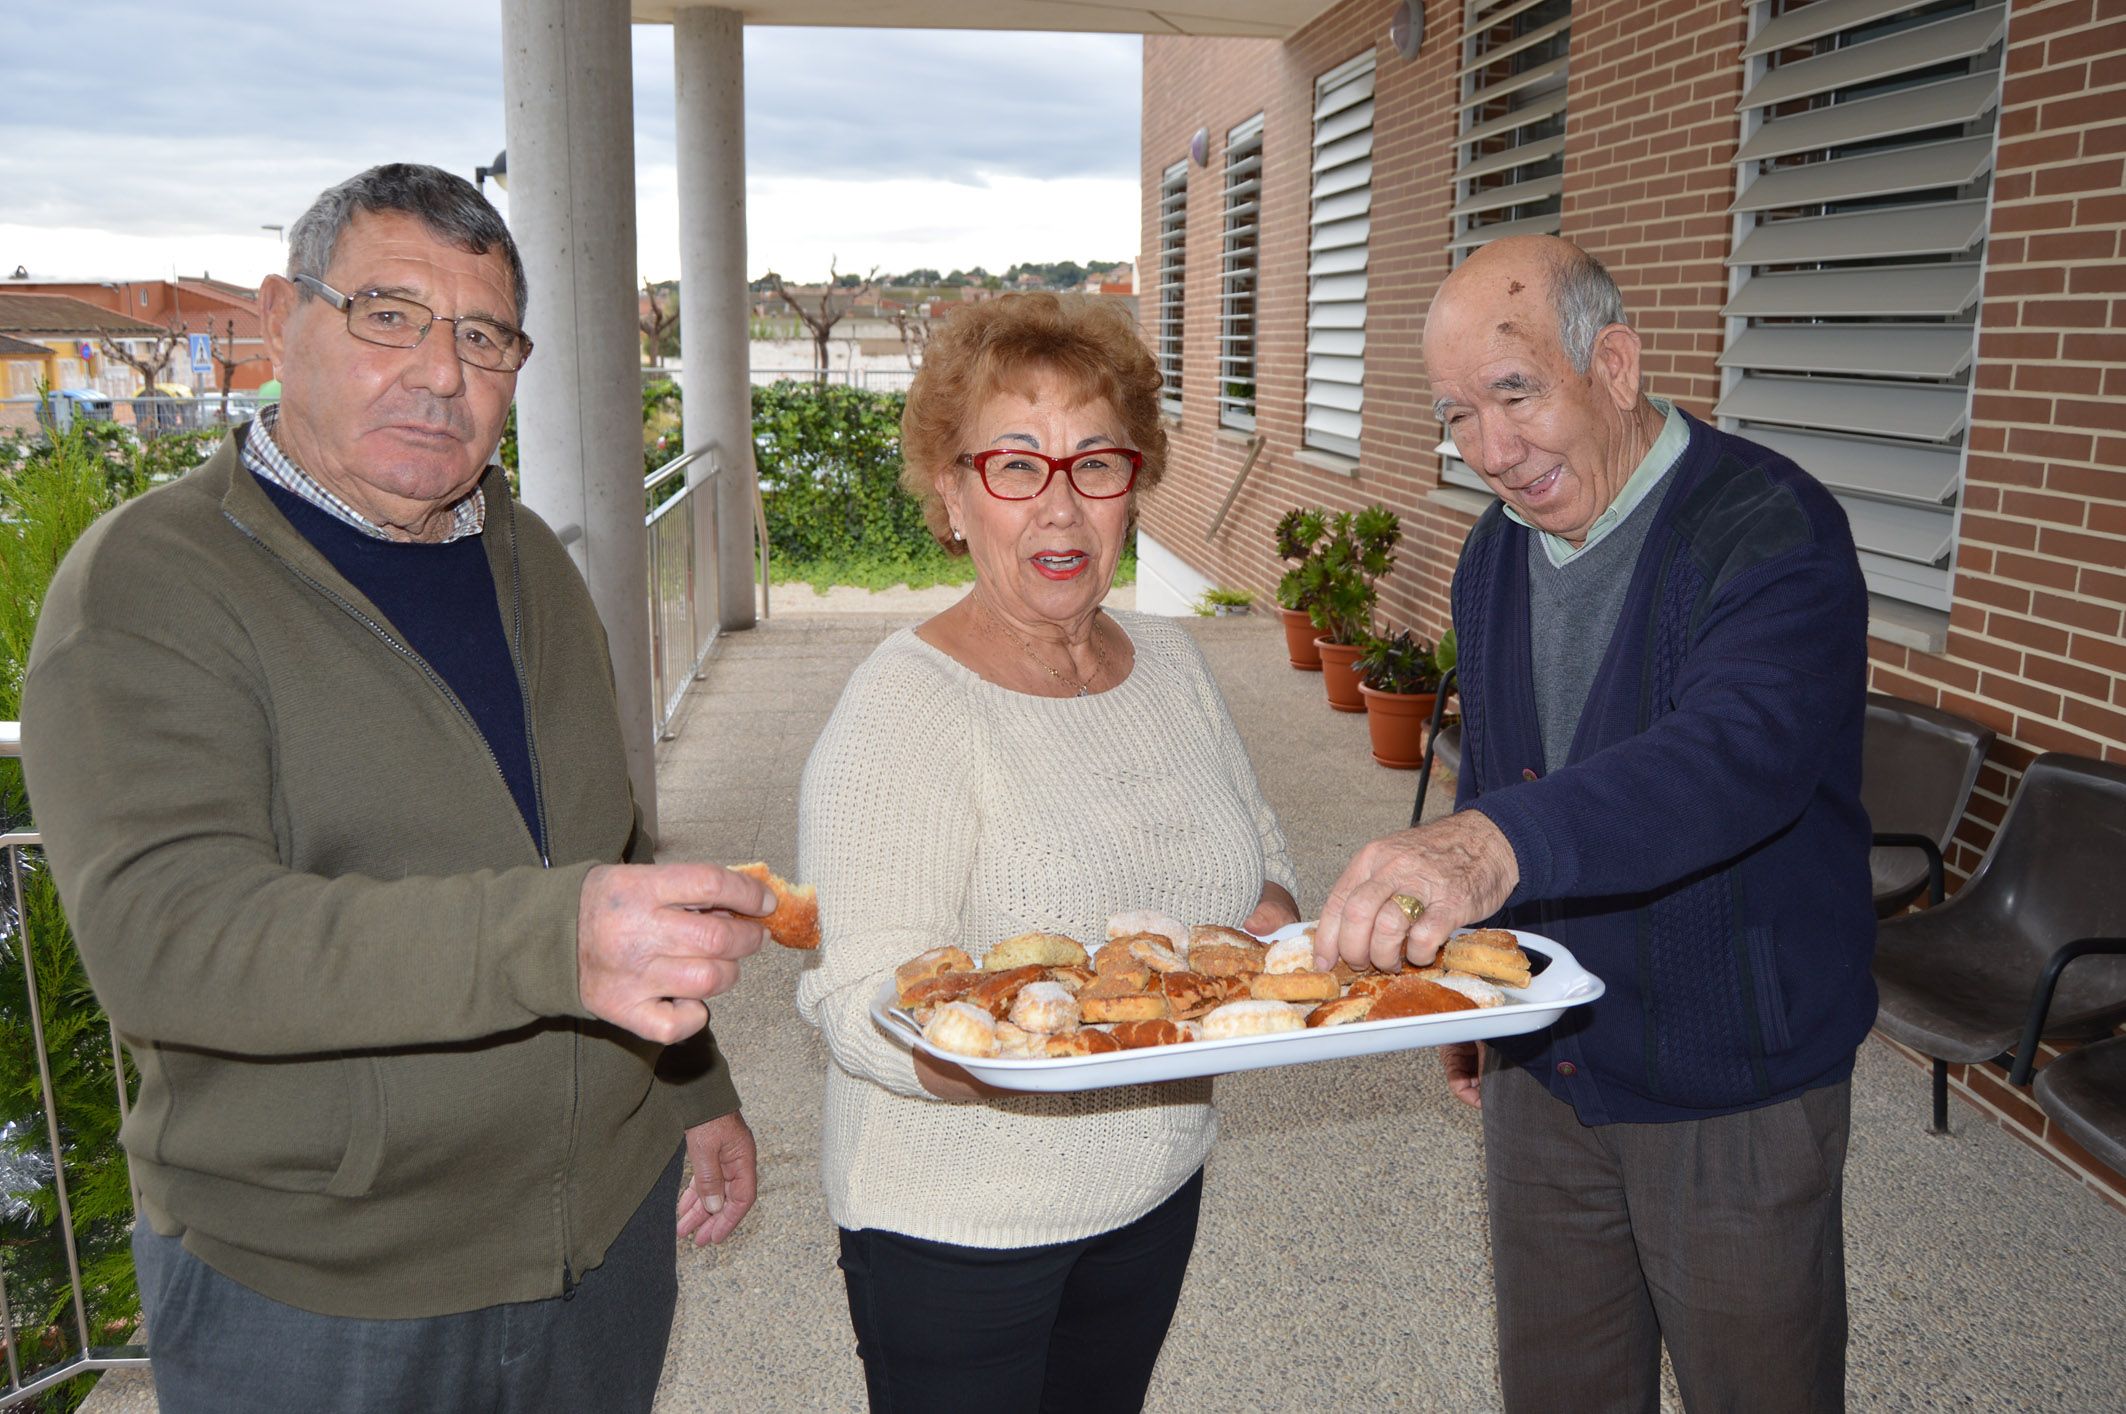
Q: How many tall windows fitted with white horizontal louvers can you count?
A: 5